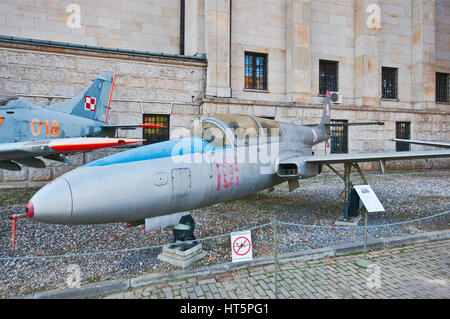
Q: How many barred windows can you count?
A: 7